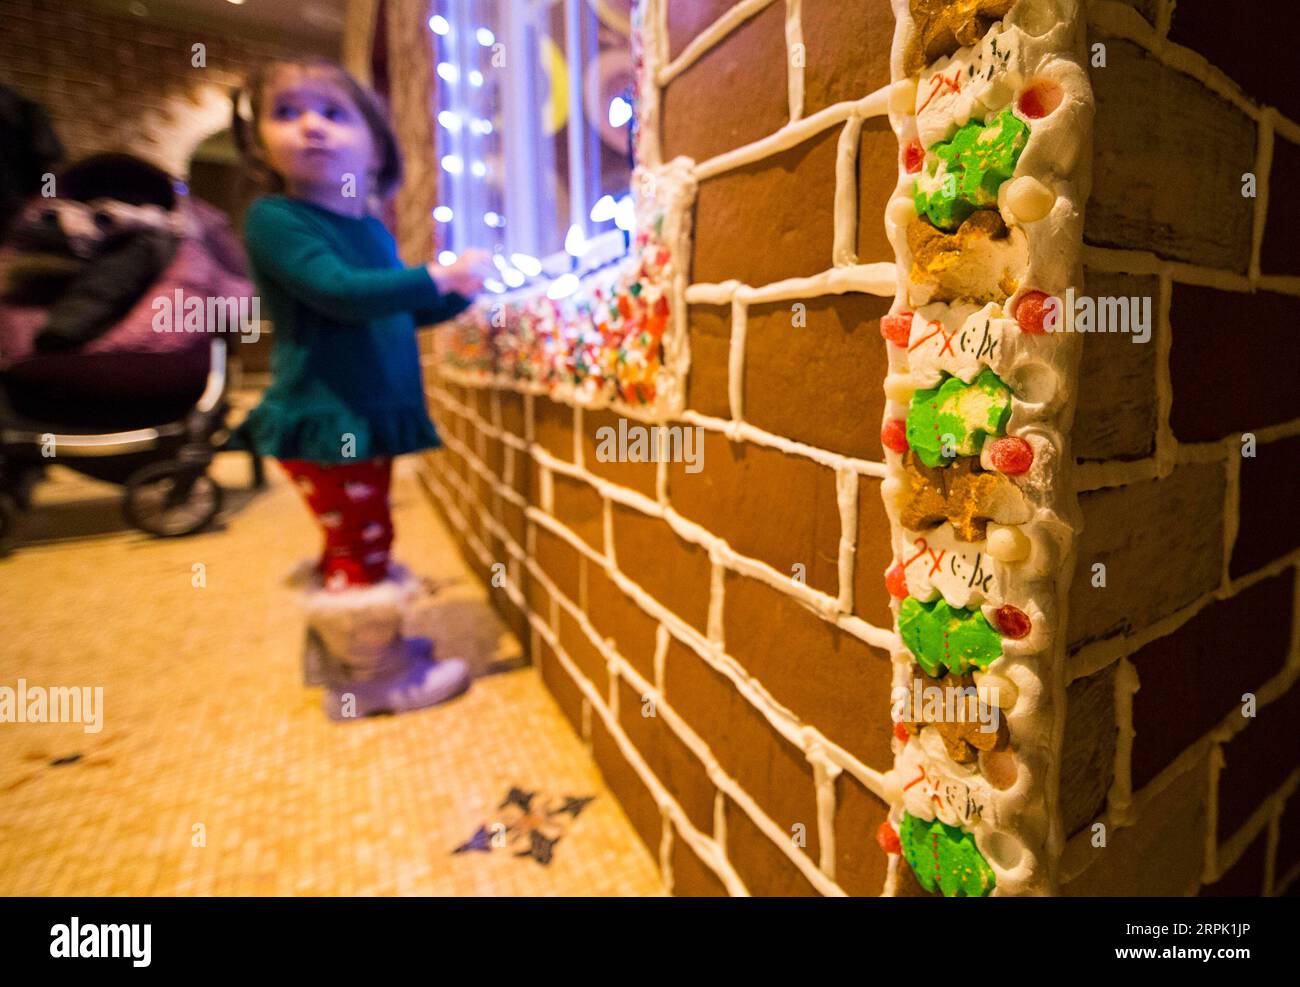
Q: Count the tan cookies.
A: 4